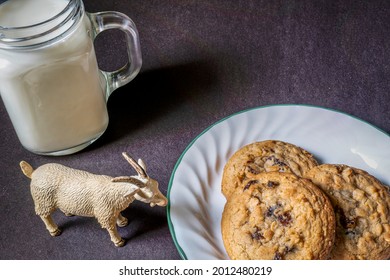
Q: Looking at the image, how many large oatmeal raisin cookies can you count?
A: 3